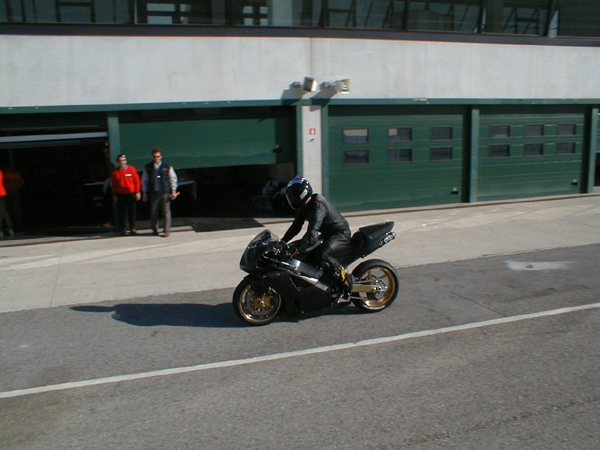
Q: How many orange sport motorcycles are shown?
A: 0